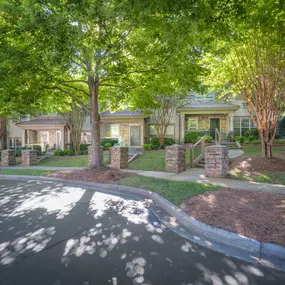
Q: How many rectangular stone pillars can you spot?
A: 6